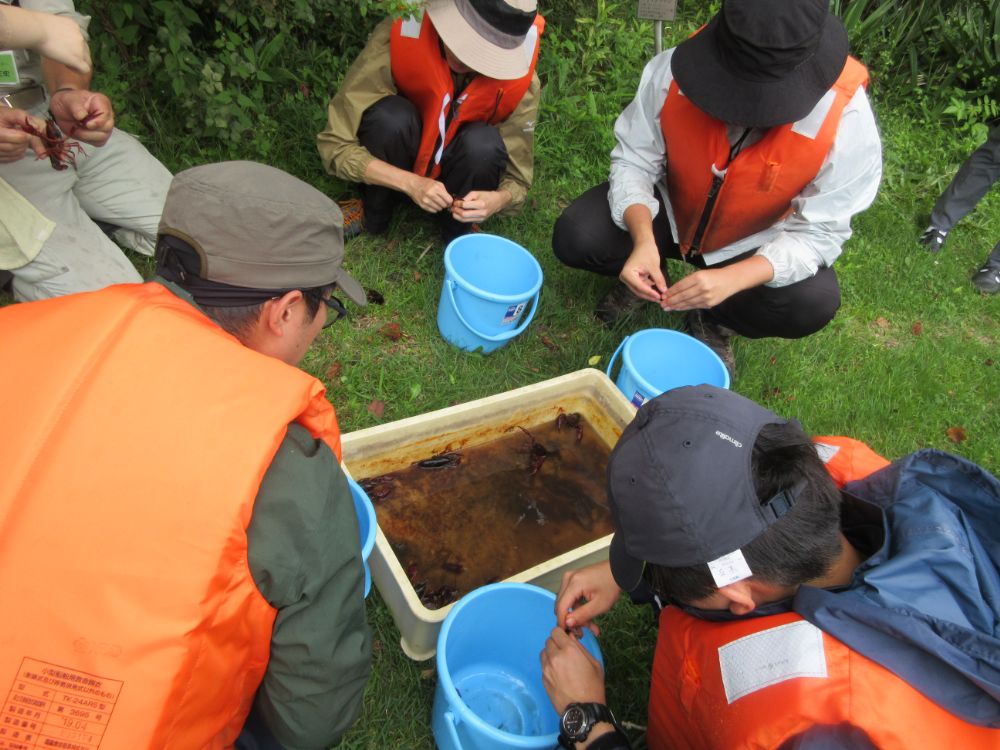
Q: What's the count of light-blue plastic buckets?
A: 4